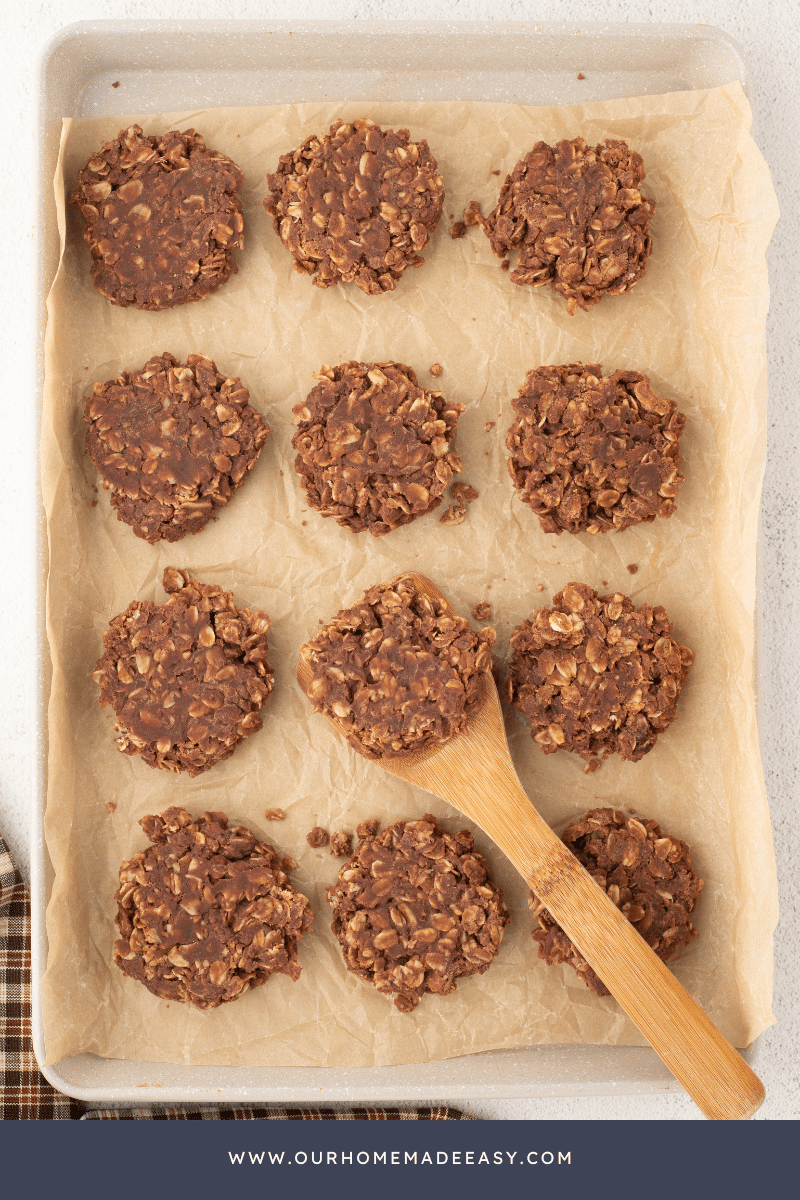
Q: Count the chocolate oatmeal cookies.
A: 12